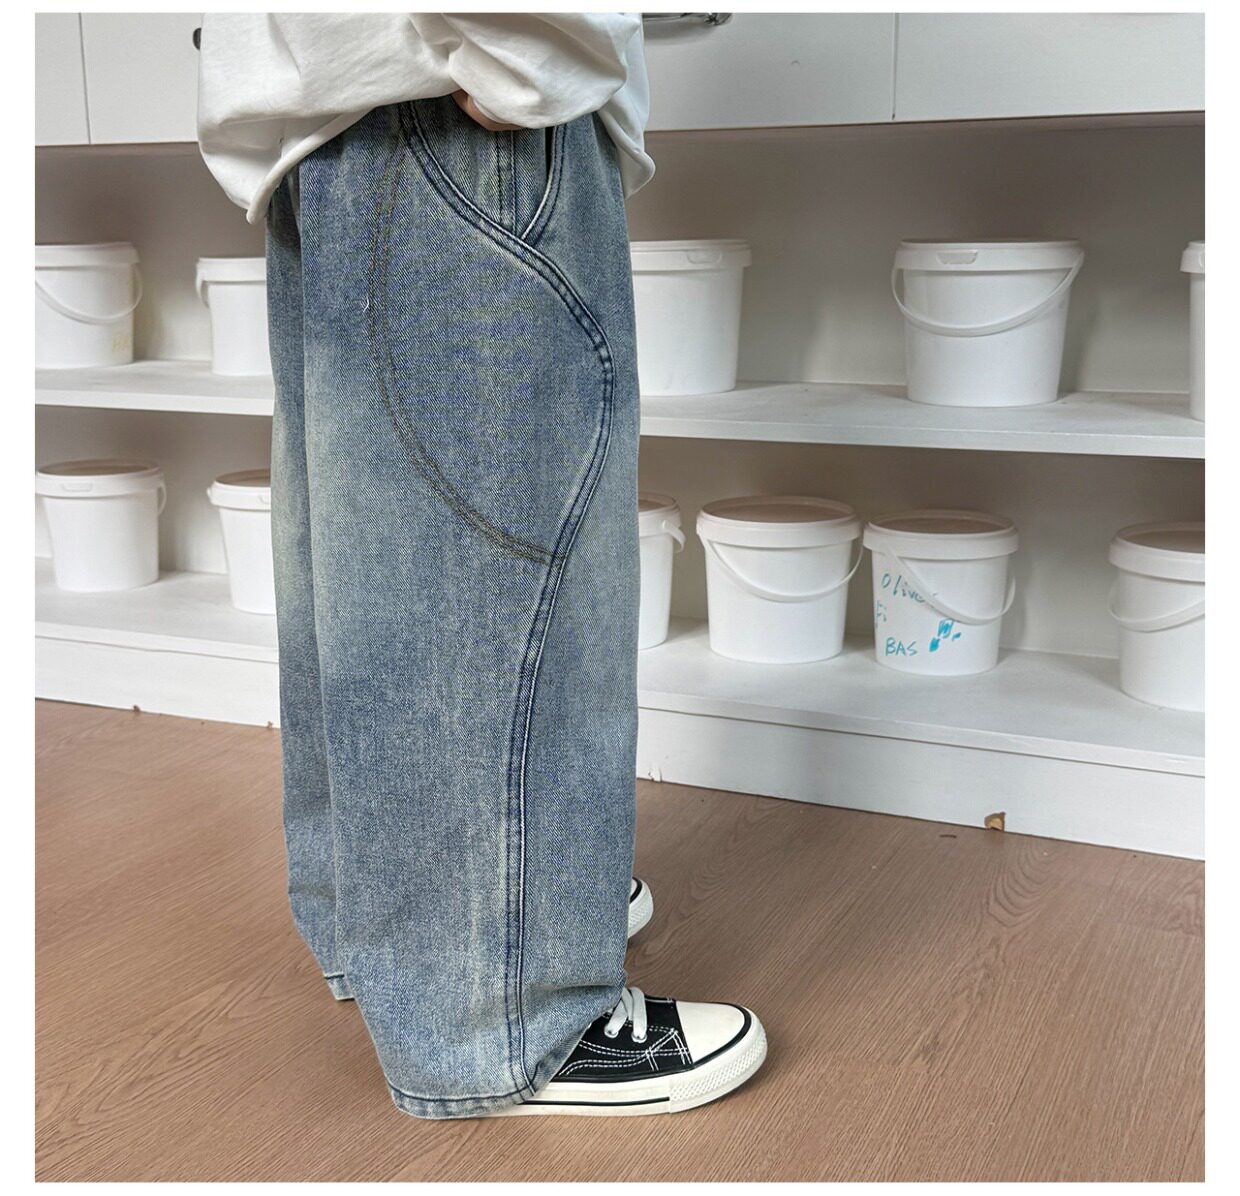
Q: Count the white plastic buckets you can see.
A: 11